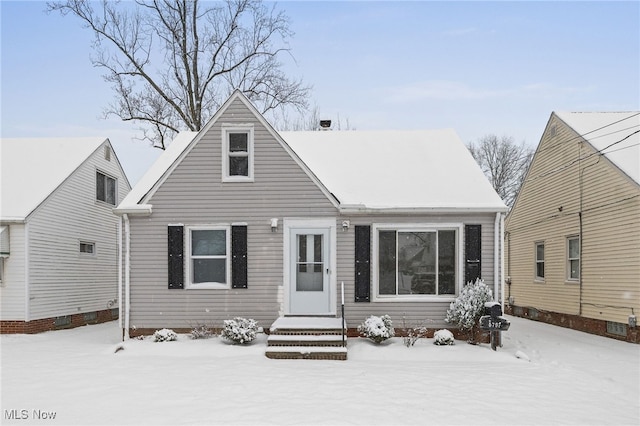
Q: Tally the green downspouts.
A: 0